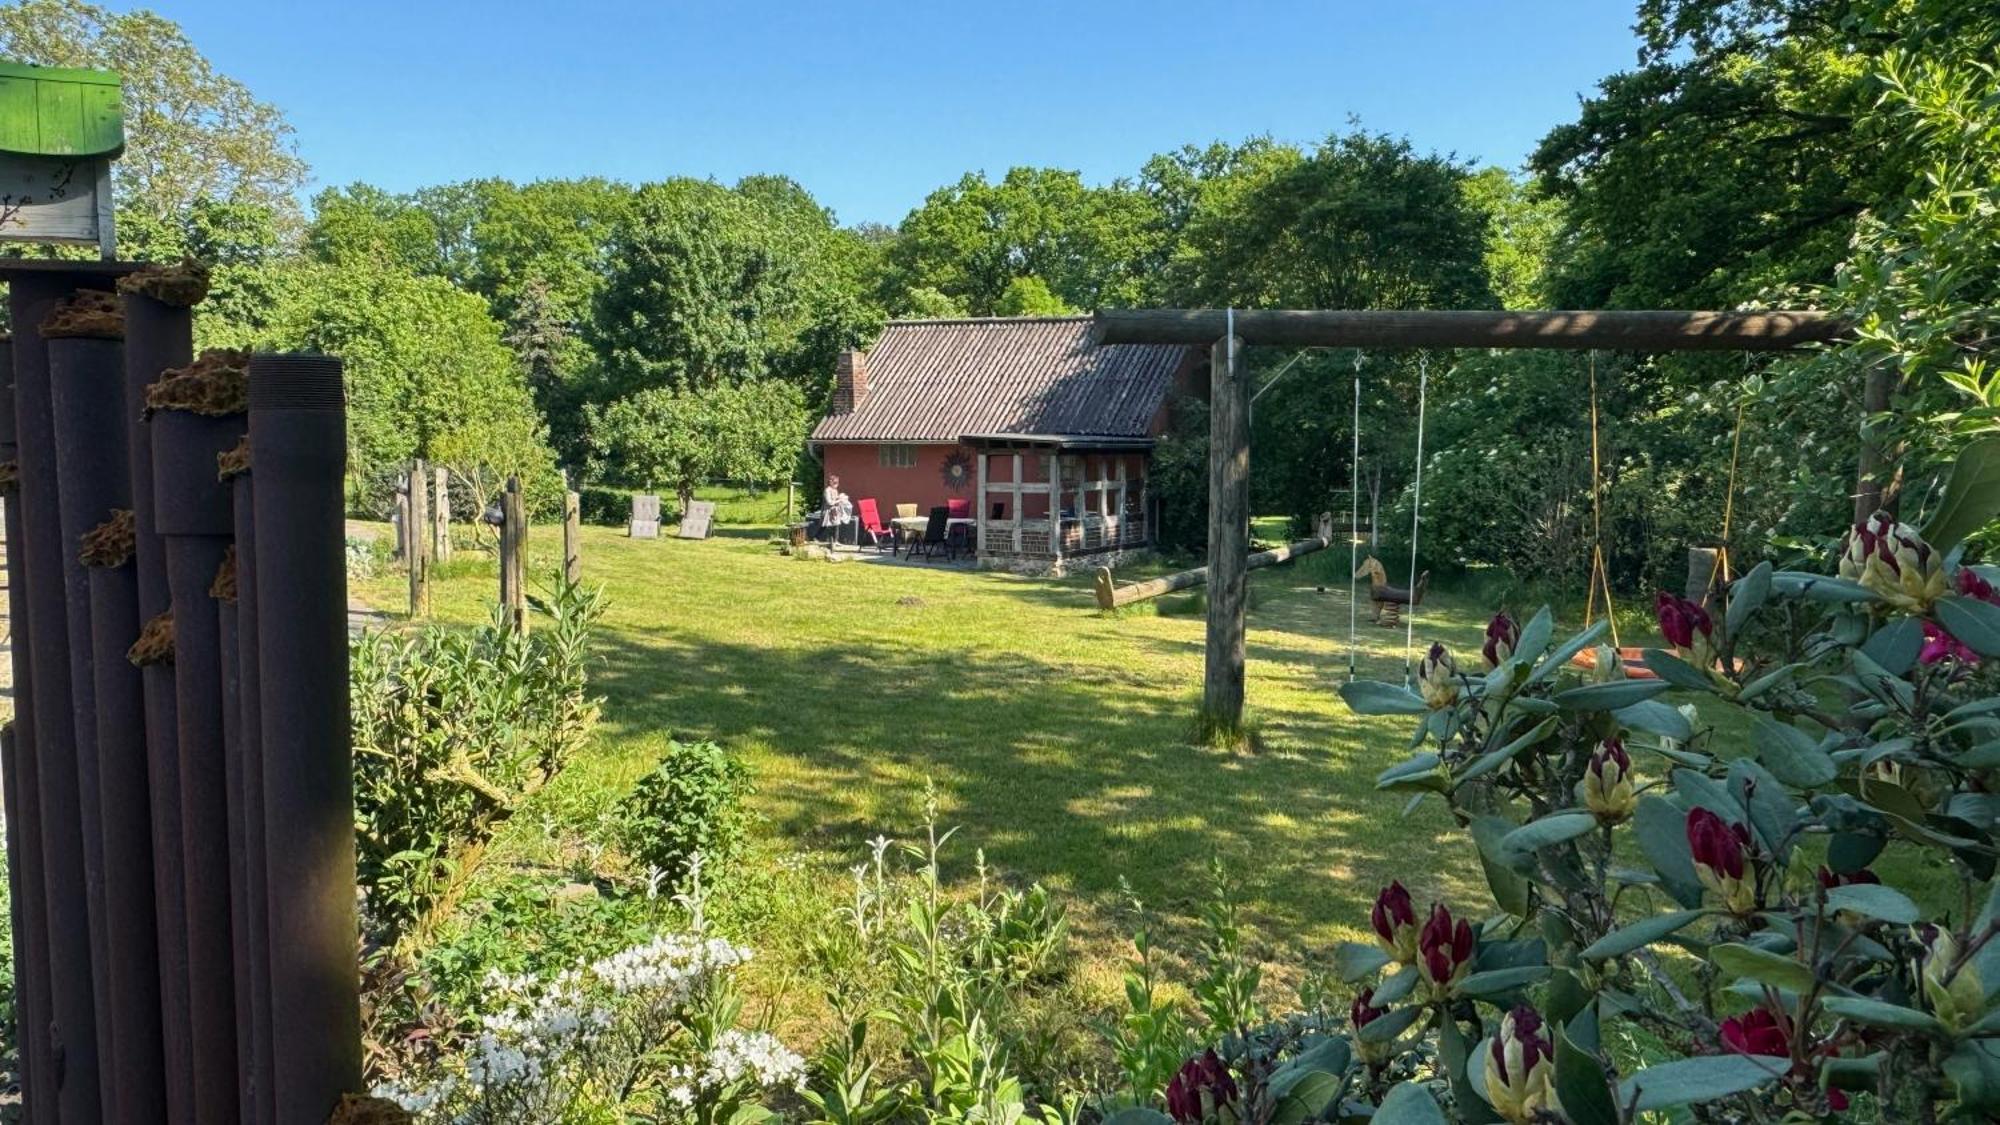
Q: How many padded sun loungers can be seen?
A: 2